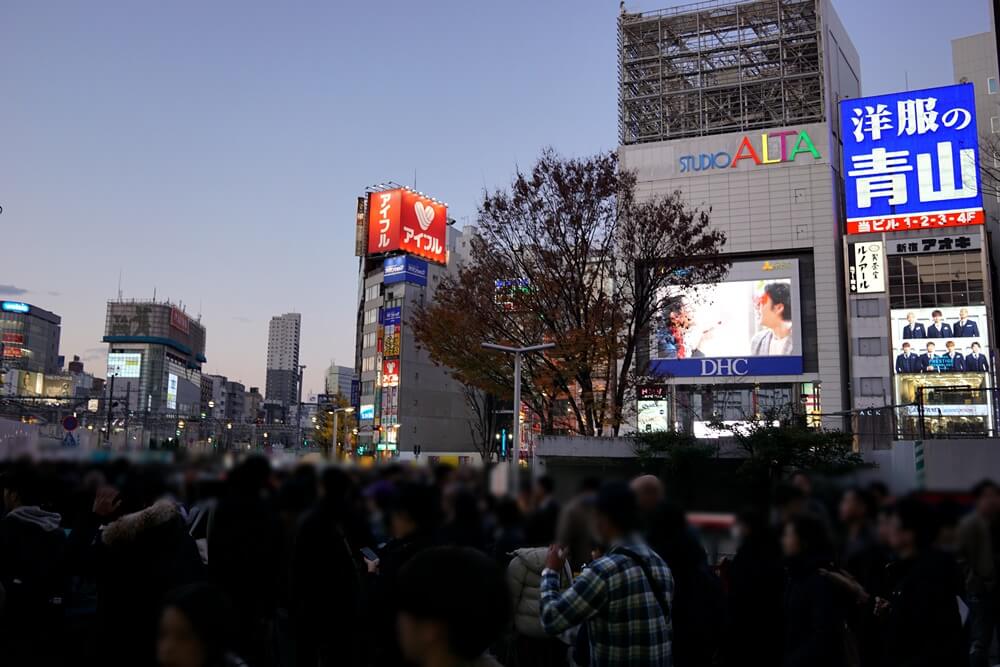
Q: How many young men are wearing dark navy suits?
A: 7